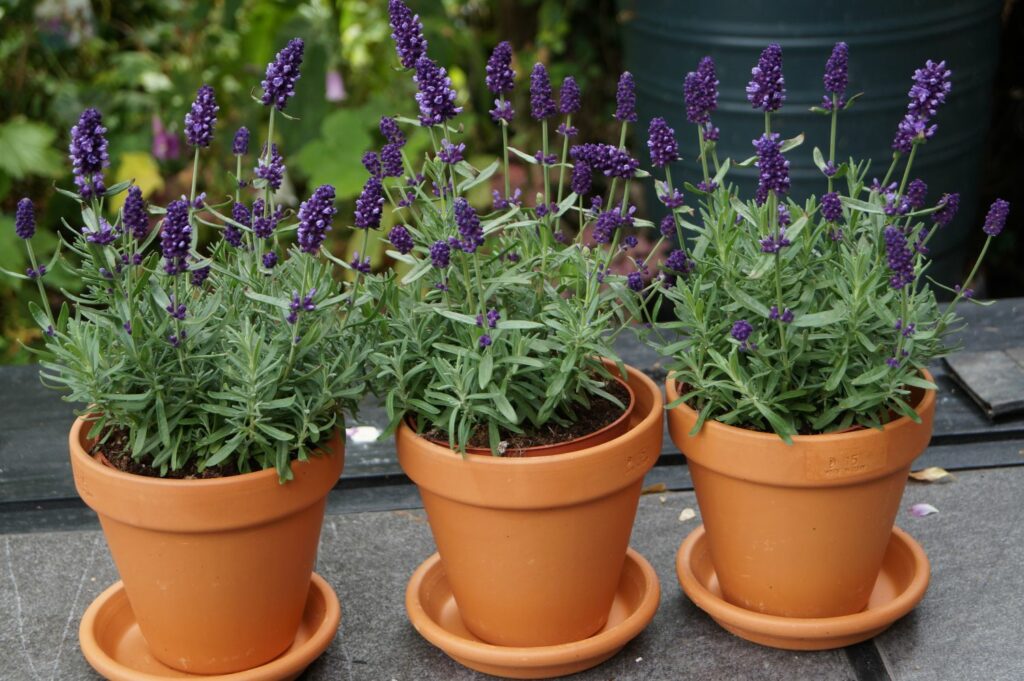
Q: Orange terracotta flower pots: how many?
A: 3